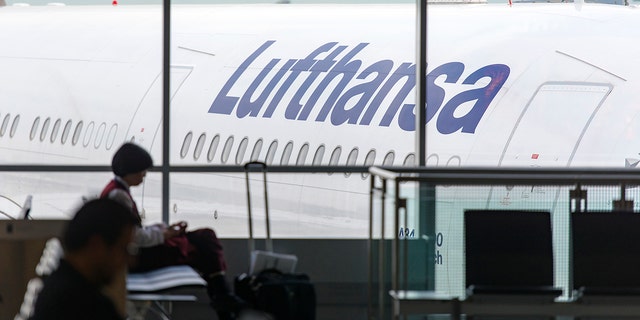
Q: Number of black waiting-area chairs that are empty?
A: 2